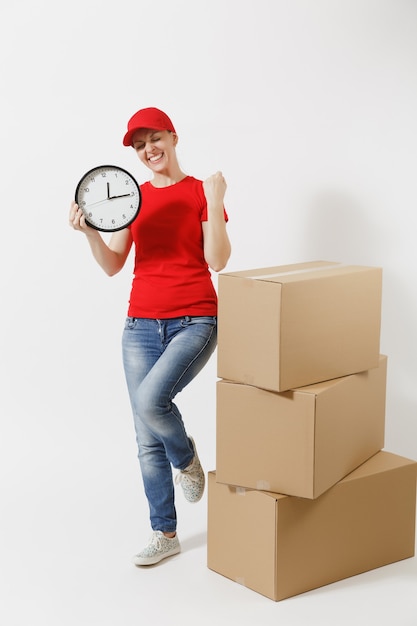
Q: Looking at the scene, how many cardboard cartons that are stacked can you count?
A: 3